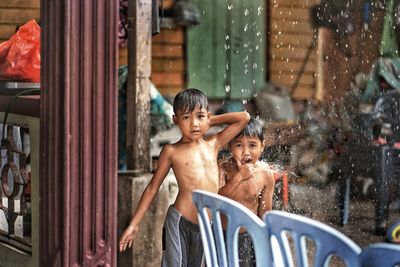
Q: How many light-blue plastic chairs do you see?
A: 3